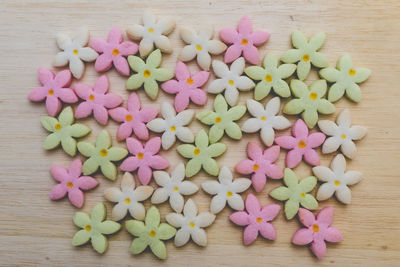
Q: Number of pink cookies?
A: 12